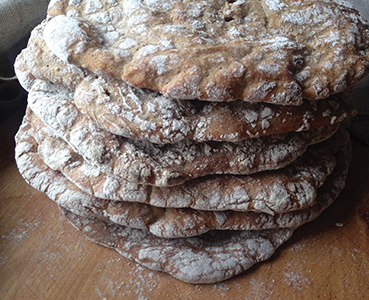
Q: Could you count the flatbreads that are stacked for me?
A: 6